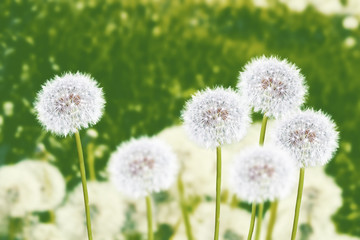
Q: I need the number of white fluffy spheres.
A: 6